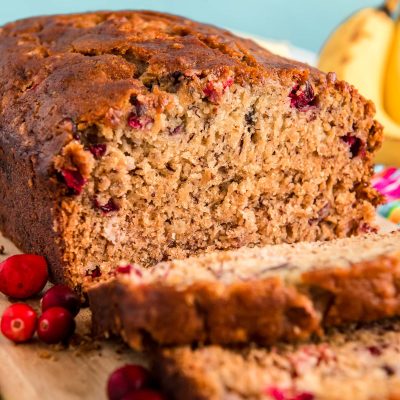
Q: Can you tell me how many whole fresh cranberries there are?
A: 6